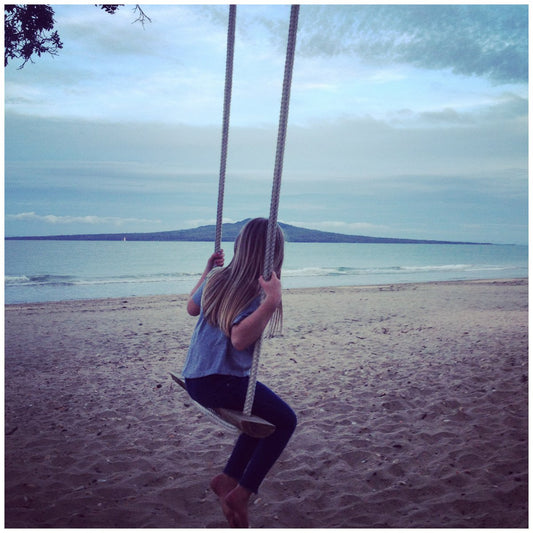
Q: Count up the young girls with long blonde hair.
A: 1